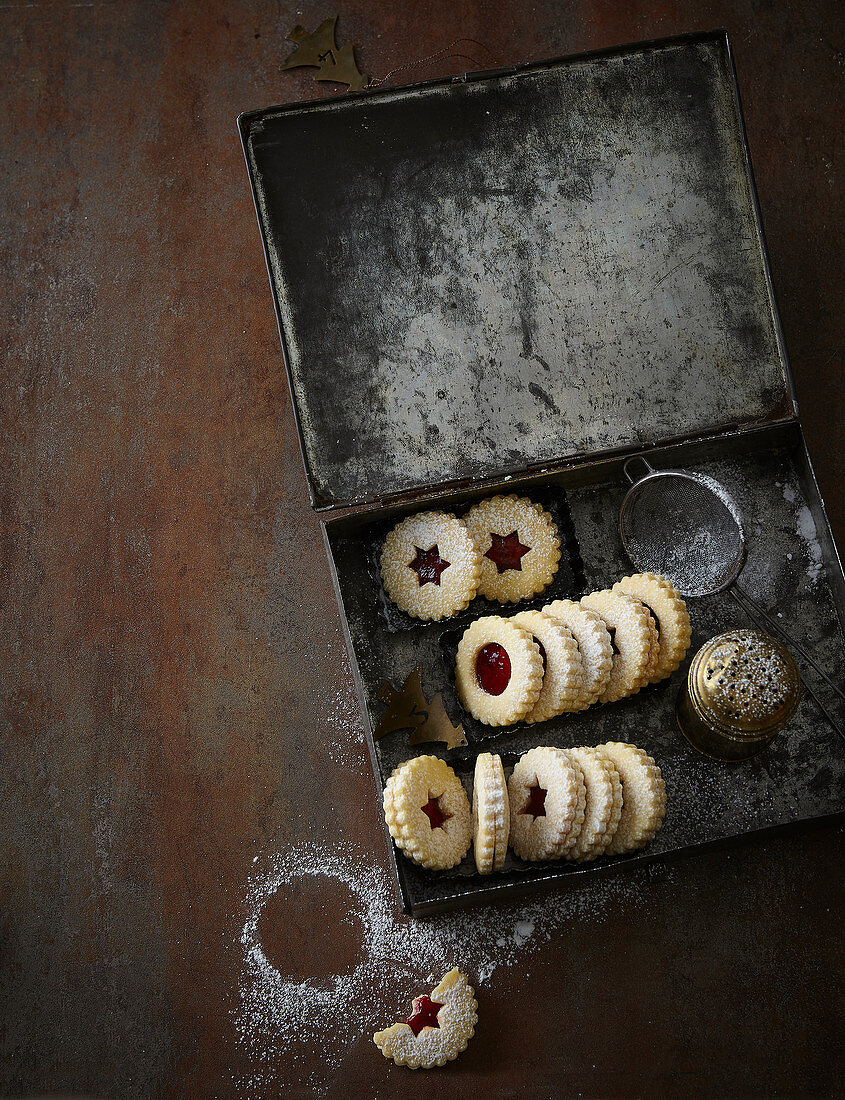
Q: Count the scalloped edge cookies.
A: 13